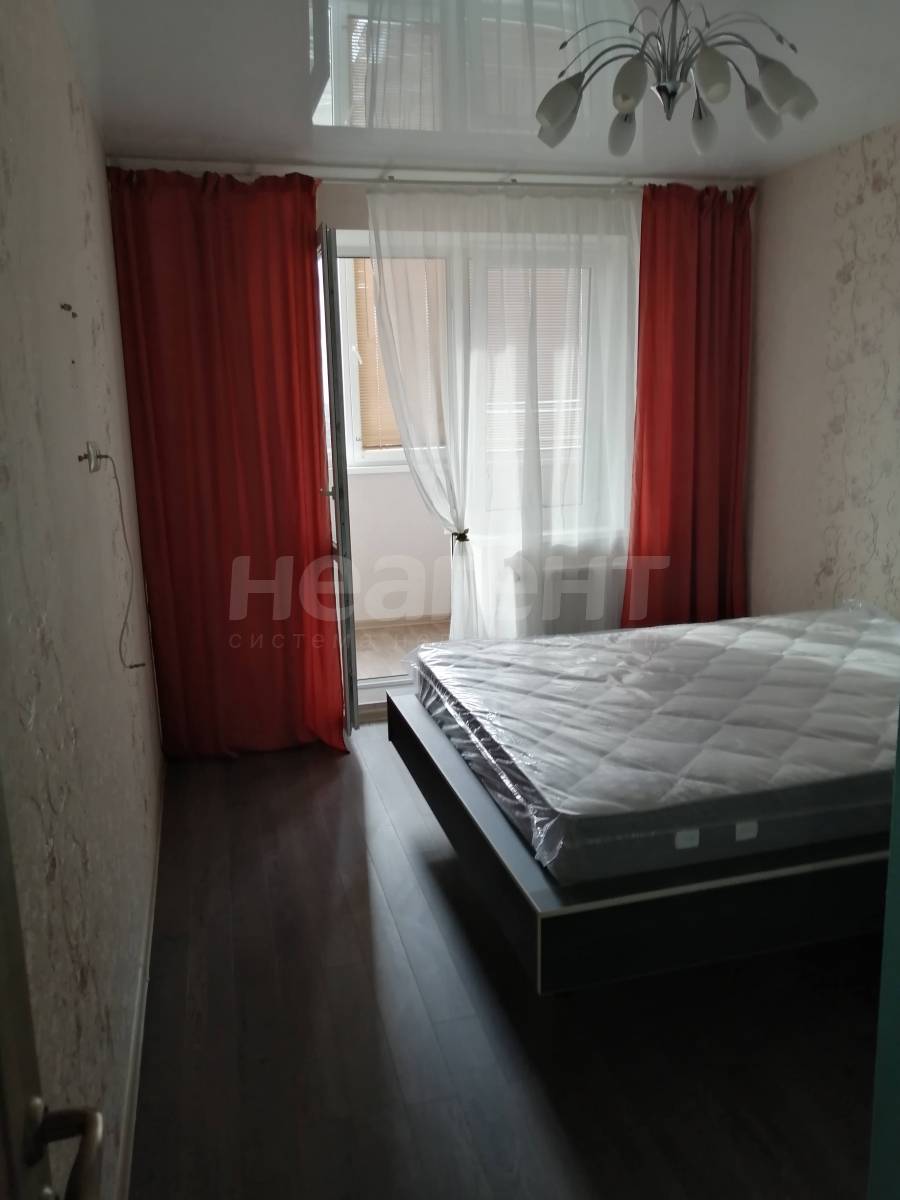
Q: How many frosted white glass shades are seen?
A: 9